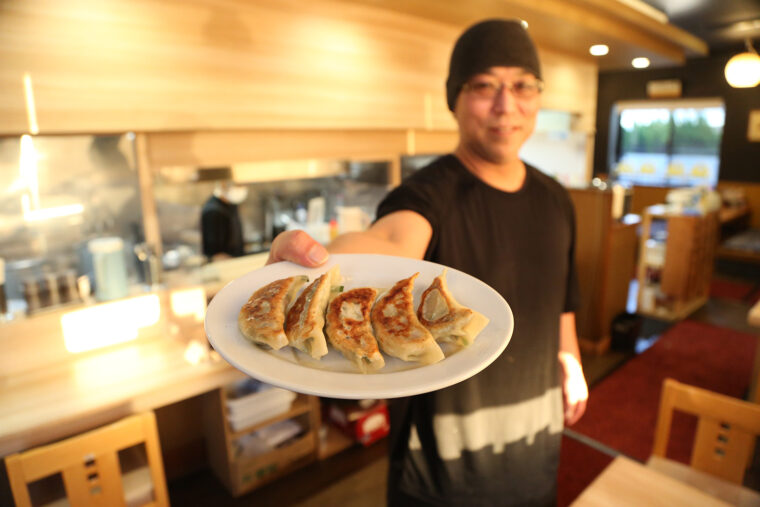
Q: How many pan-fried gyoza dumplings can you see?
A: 5